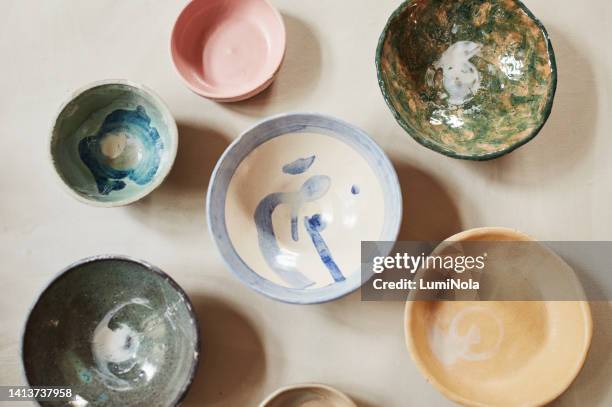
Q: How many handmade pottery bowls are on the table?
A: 7